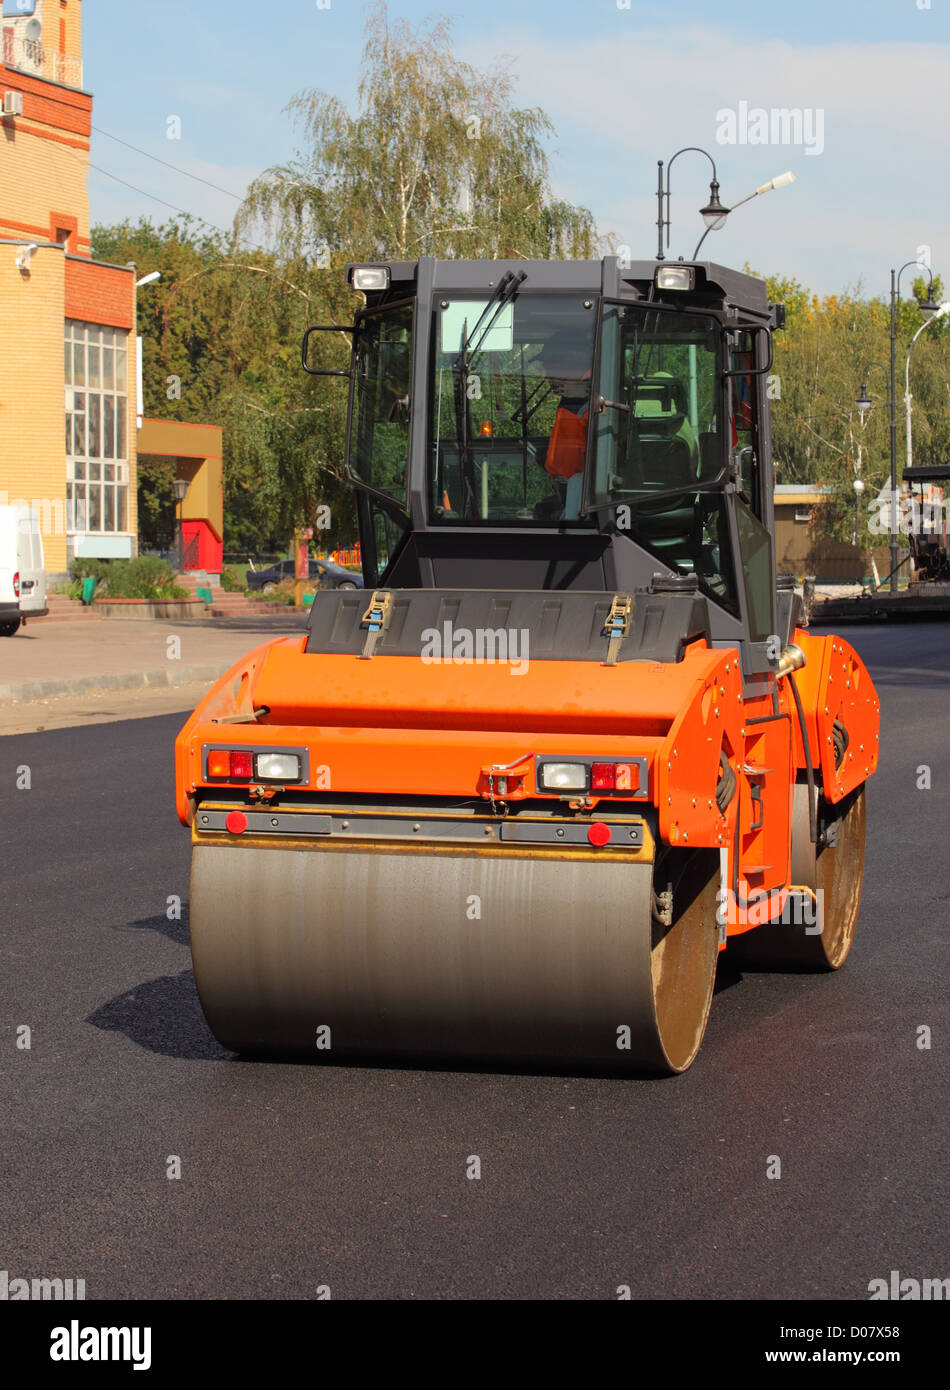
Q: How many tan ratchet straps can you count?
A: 2